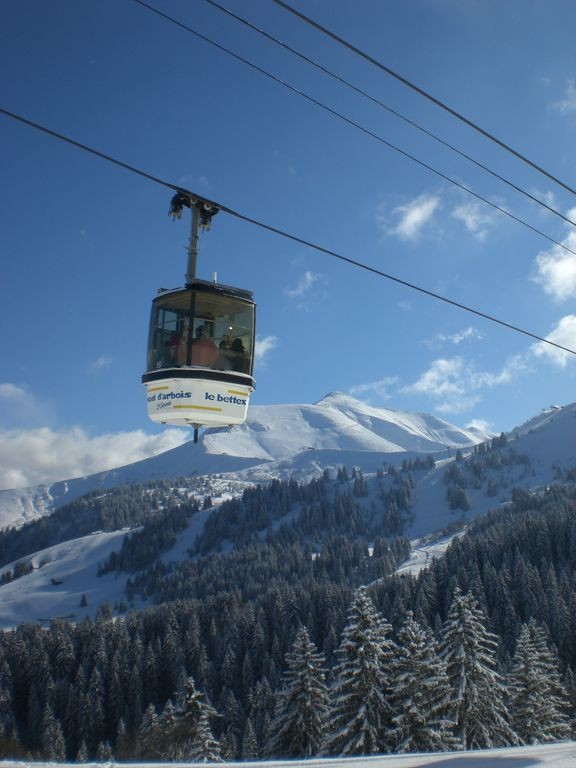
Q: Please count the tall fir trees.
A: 5